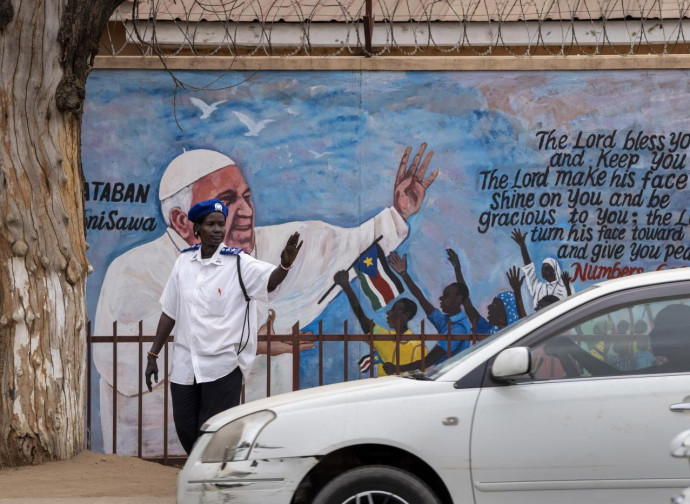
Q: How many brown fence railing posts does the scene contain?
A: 15